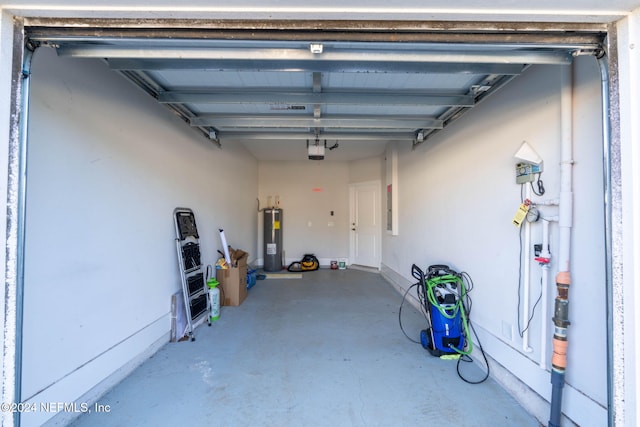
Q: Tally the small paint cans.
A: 2